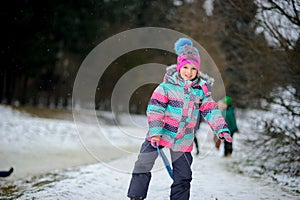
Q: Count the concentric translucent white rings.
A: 2